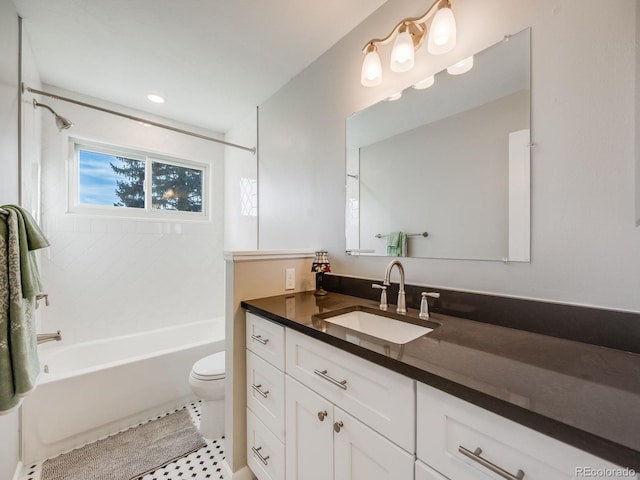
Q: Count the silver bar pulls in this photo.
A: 5